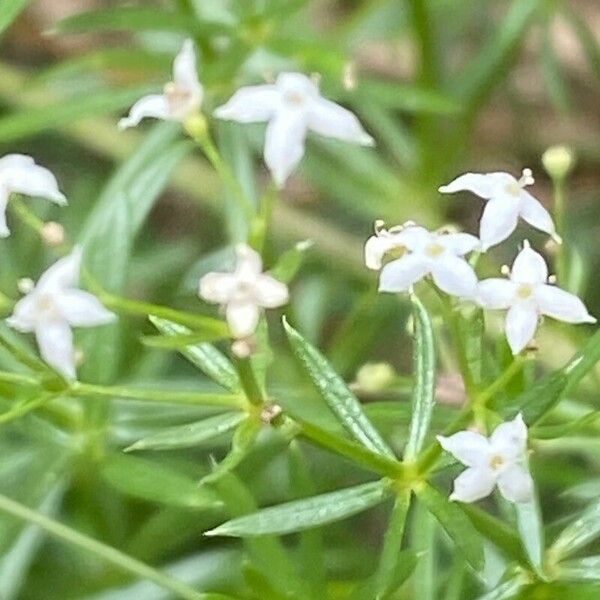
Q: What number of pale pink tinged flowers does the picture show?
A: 1